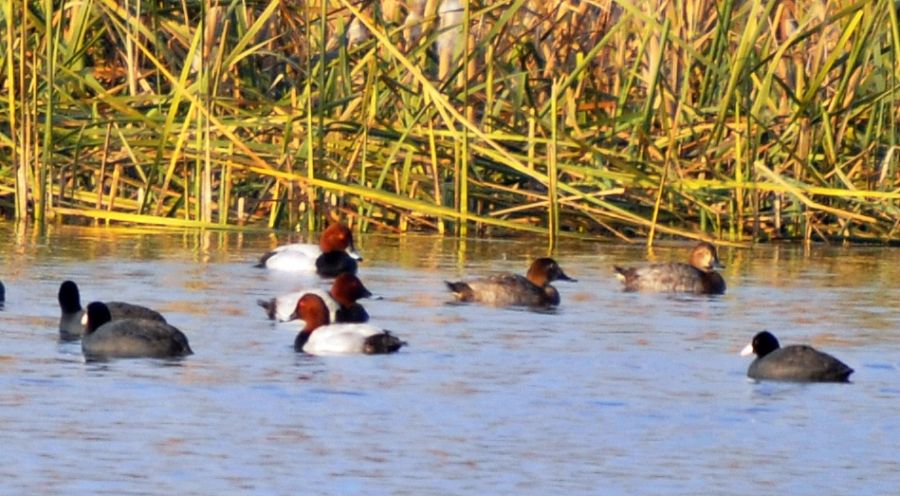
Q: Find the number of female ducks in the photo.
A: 2